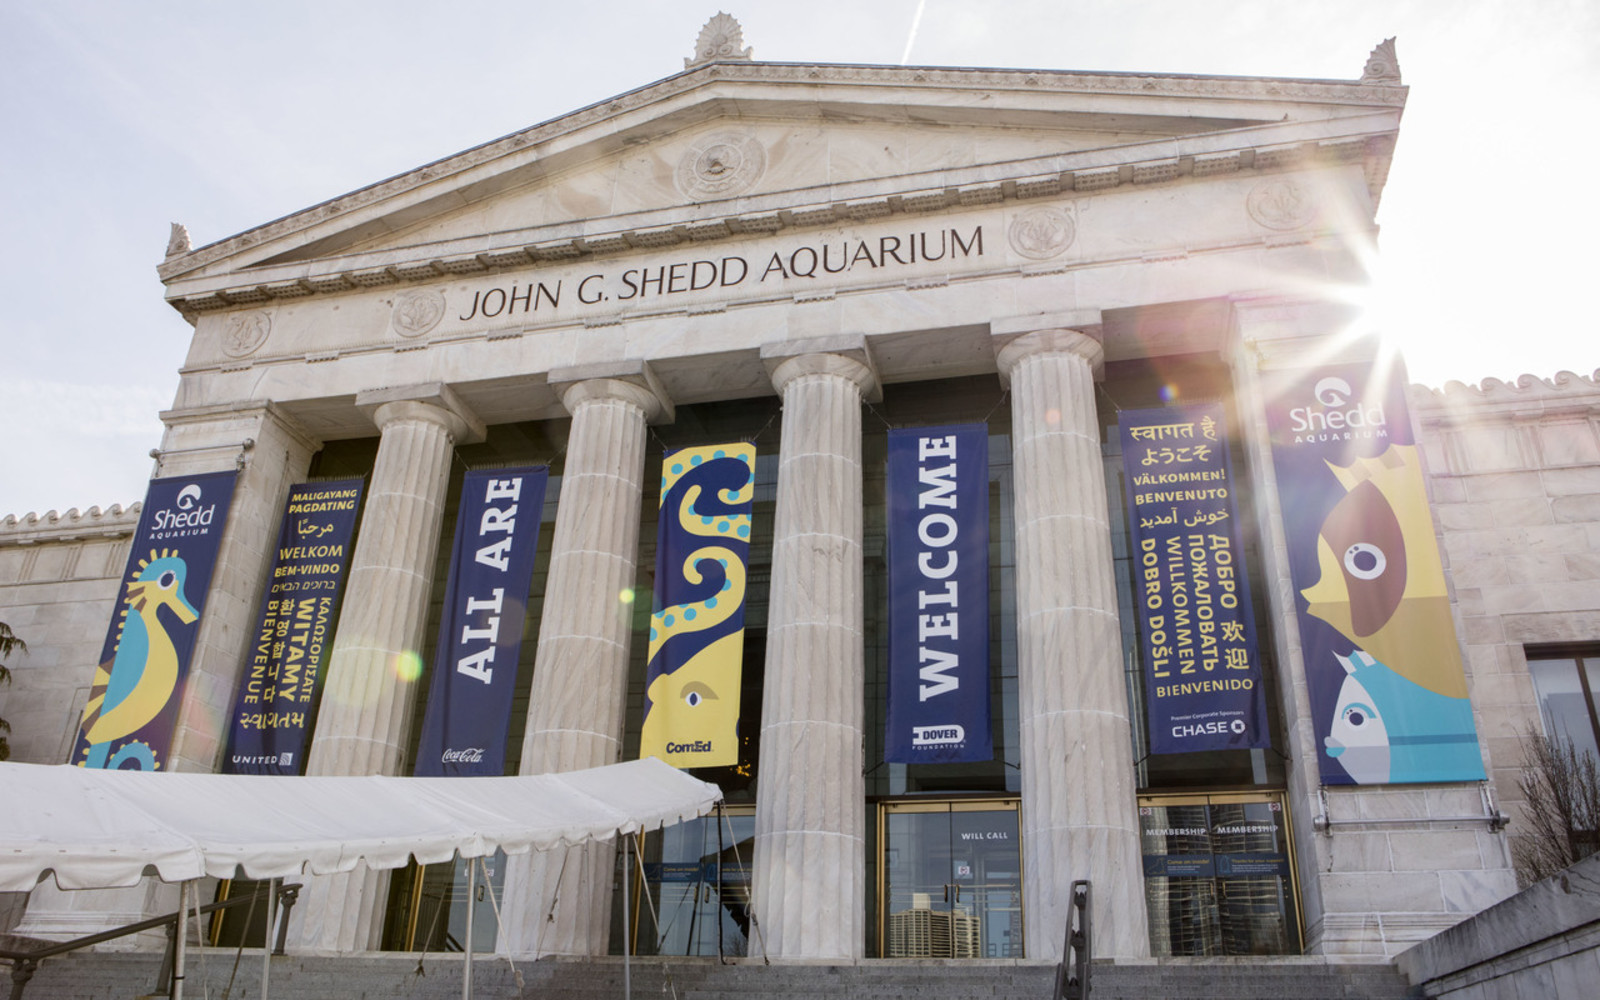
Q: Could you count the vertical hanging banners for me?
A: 7